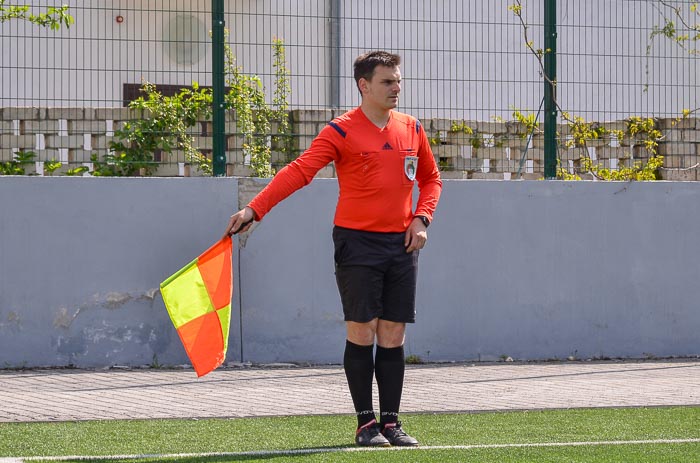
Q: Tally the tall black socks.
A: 2